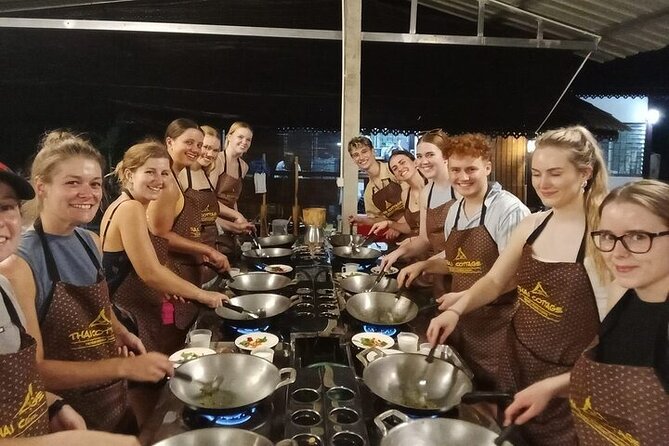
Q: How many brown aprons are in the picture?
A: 12